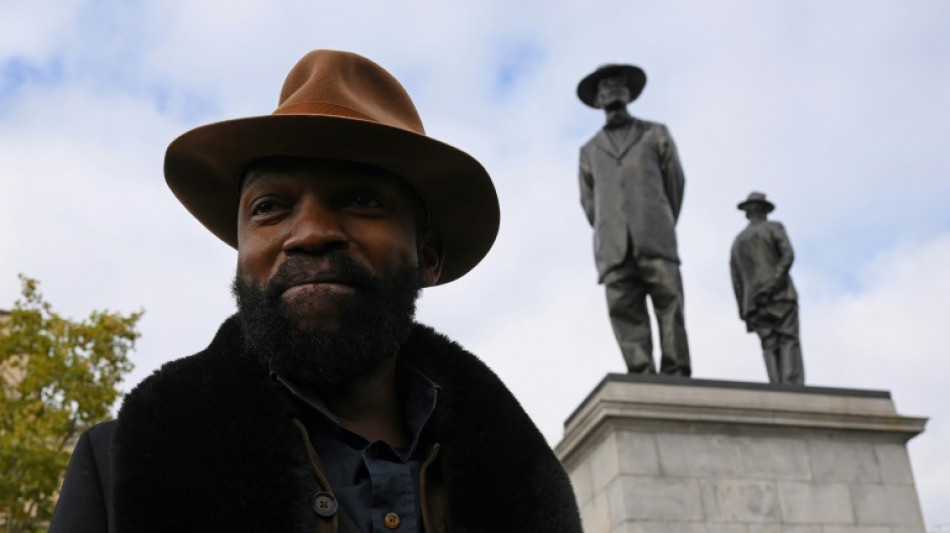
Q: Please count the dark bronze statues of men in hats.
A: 2